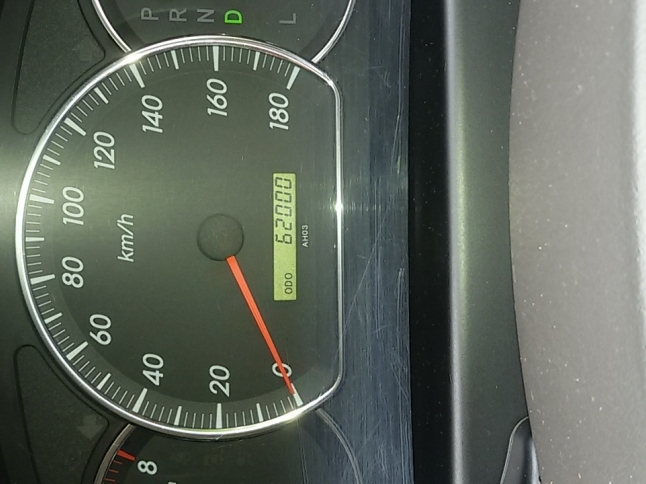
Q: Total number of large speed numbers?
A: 10